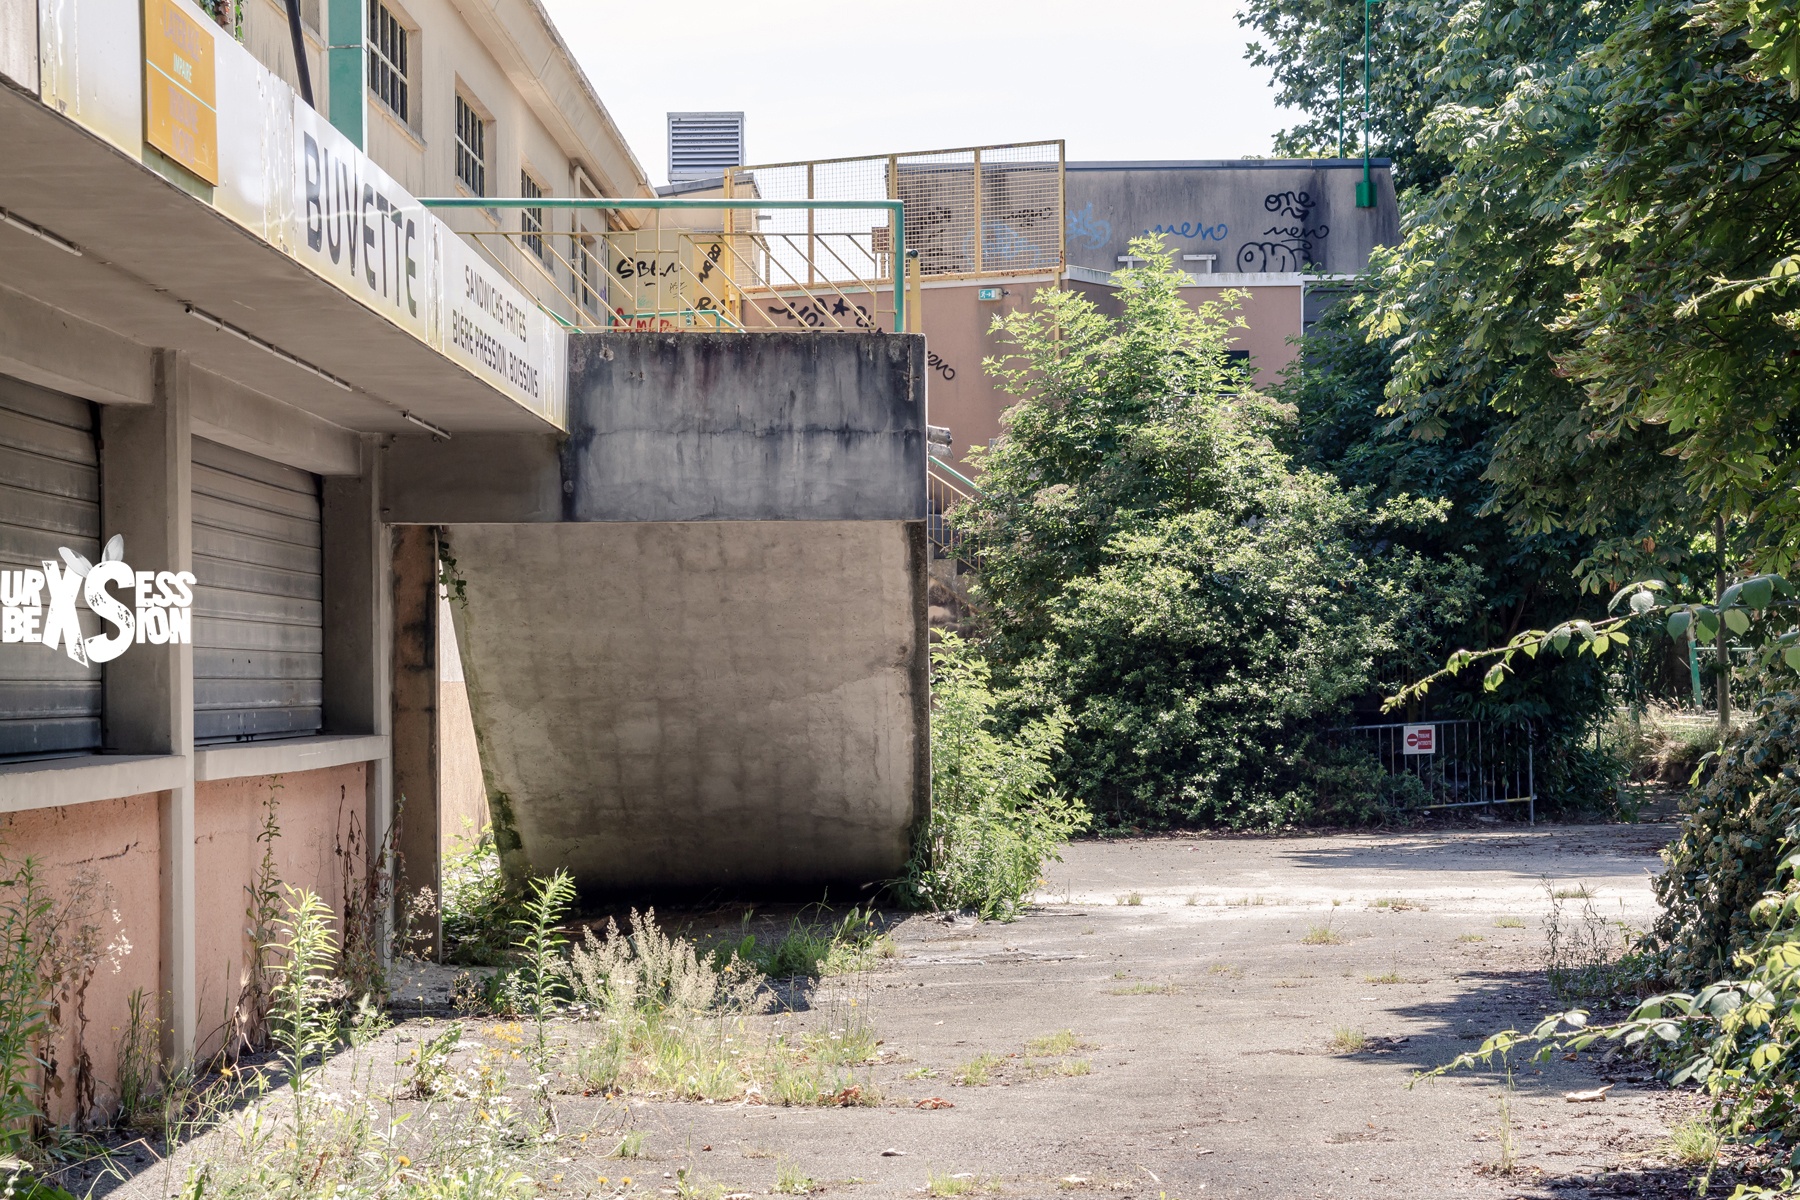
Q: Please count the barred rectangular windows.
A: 4